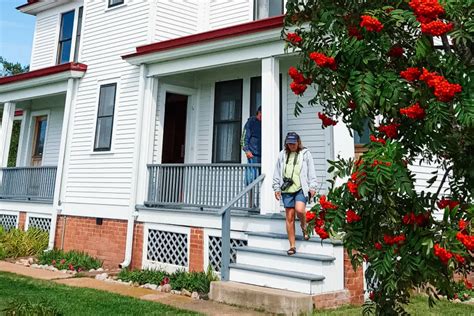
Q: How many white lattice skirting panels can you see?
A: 4